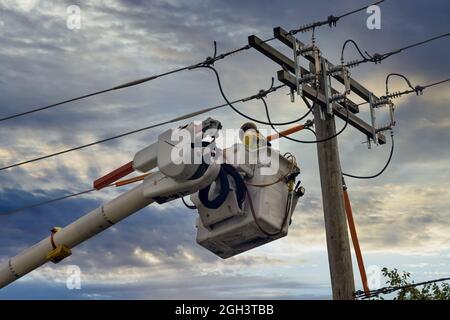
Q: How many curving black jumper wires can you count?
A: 5